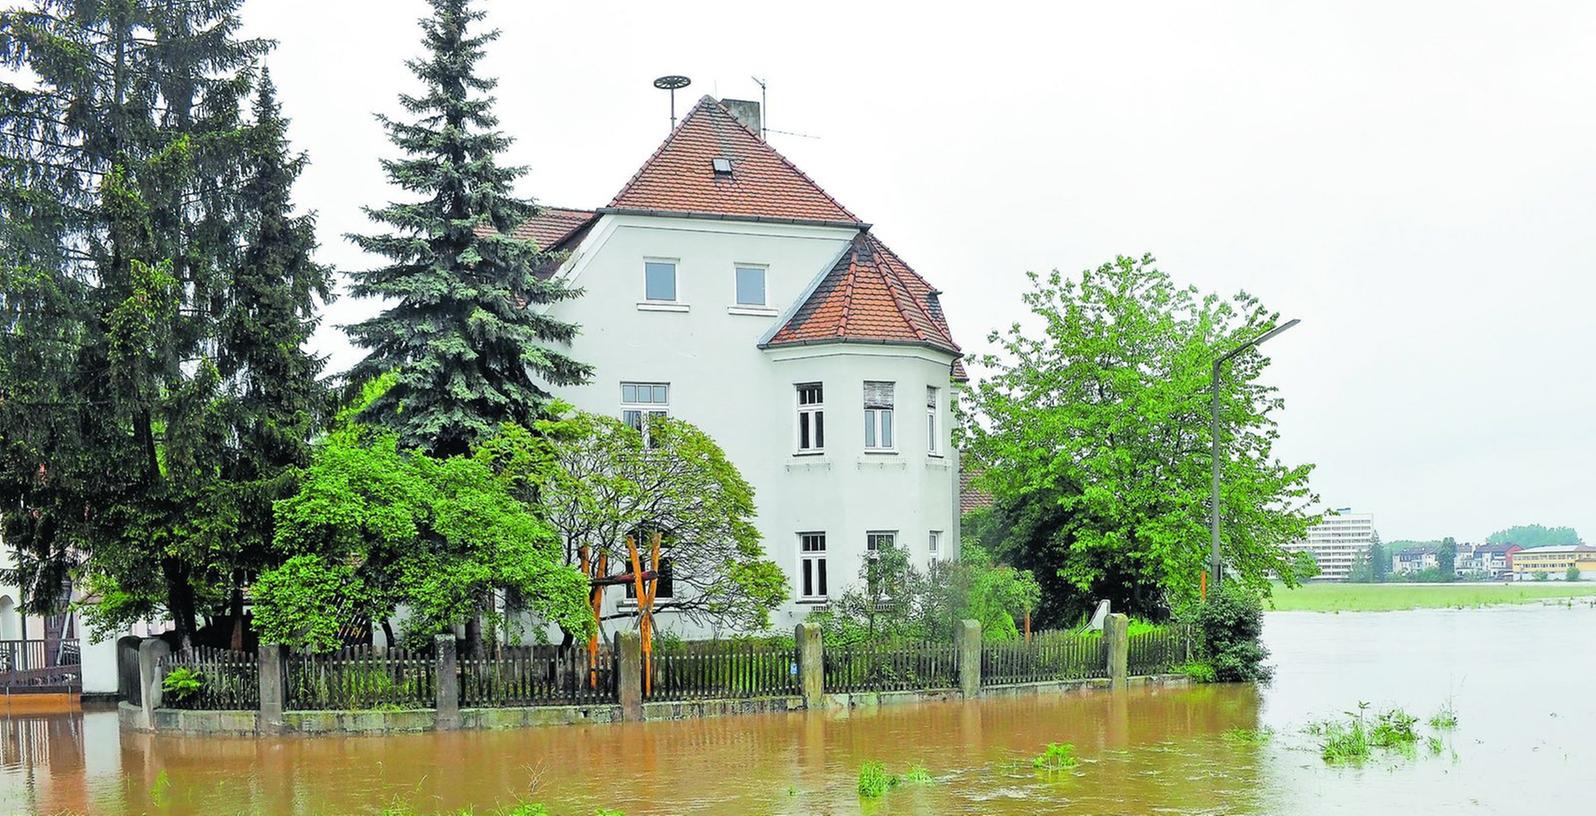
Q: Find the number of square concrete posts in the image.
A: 7